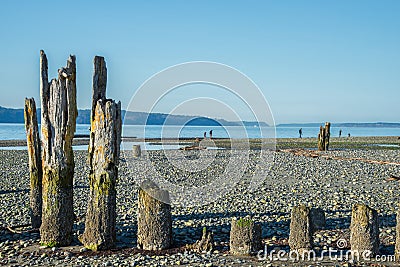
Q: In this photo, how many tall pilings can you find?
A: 3